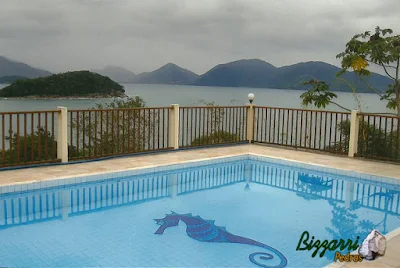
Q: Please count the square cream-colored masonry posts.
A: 4